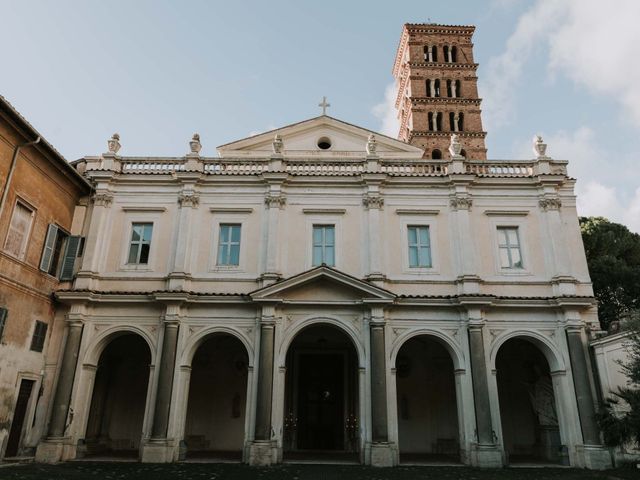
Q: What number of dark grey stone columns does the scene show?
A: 6